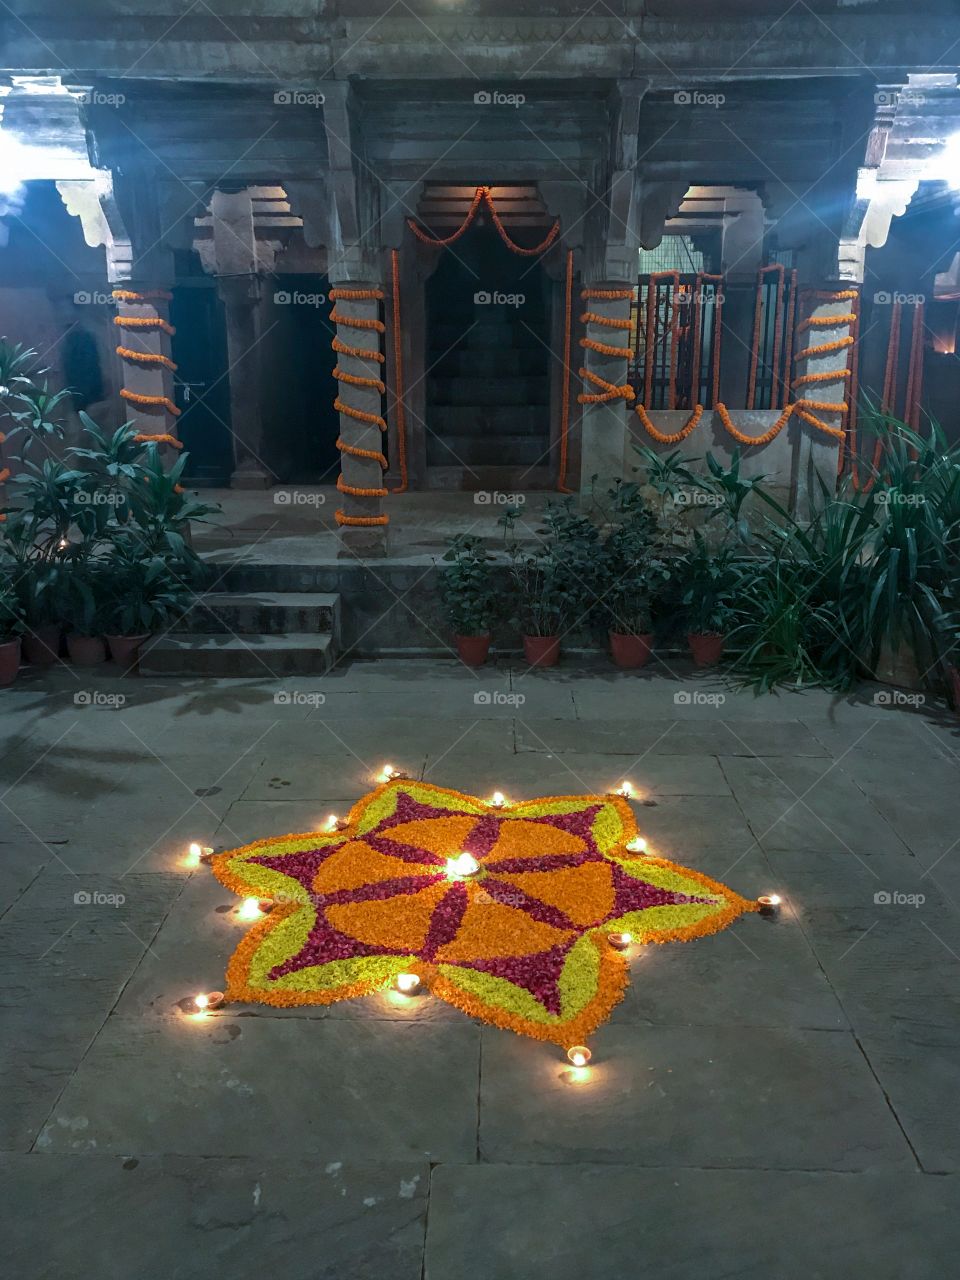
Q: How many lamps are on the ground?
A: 13